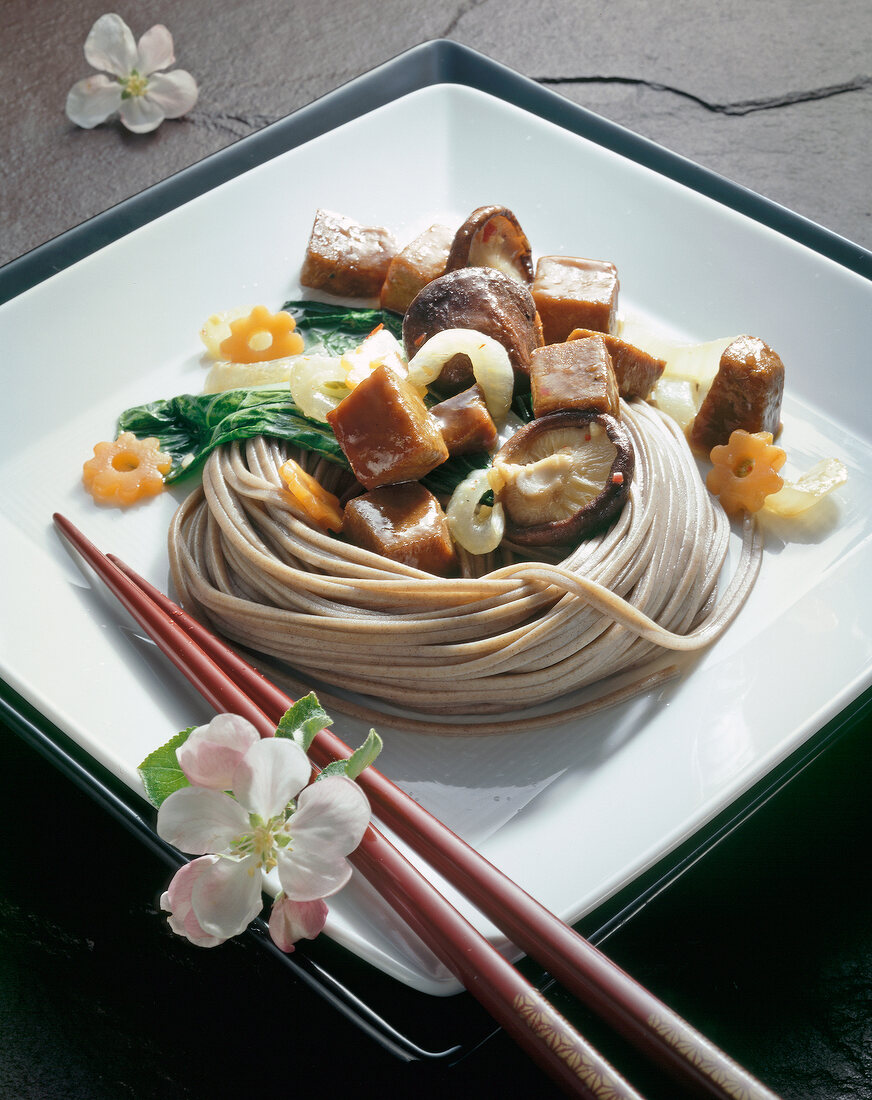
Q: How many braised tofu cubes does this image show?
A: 9